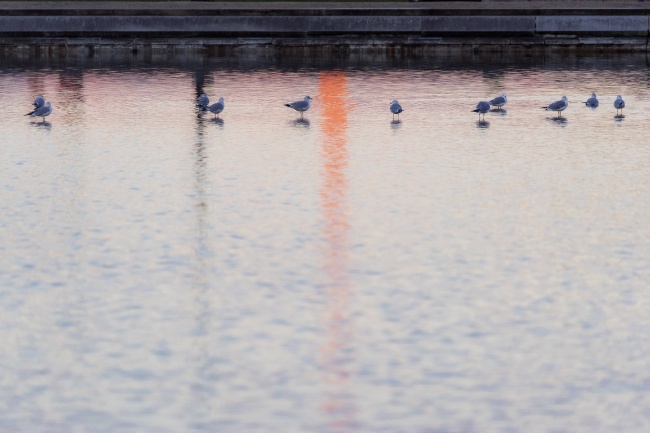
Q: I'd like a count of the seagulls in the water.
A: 11